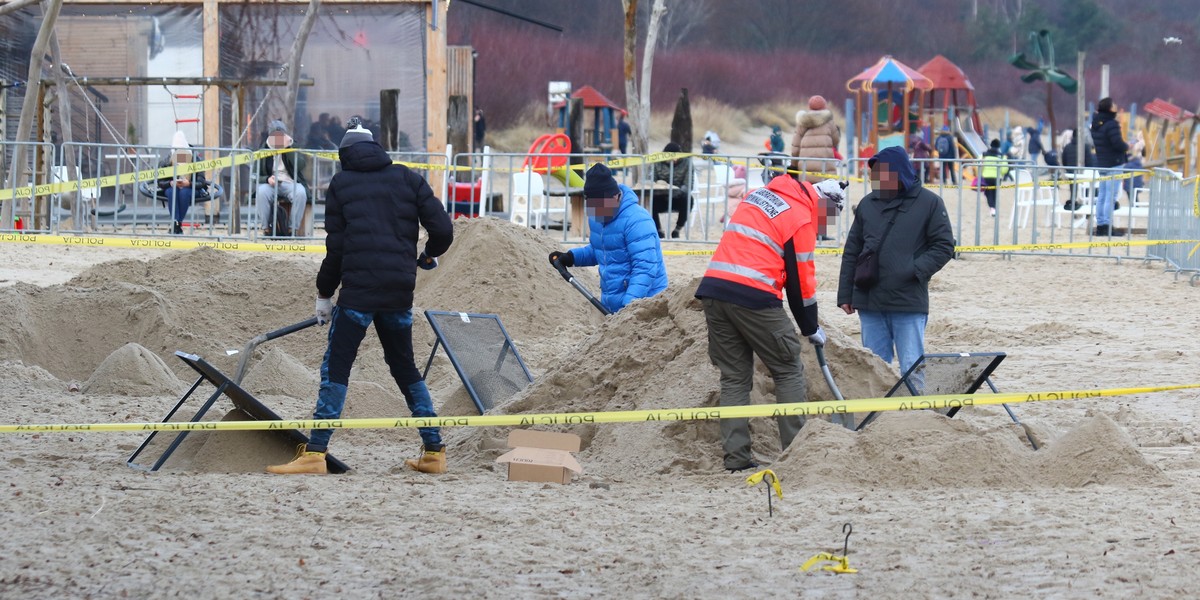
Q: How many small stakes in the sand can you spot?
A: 2